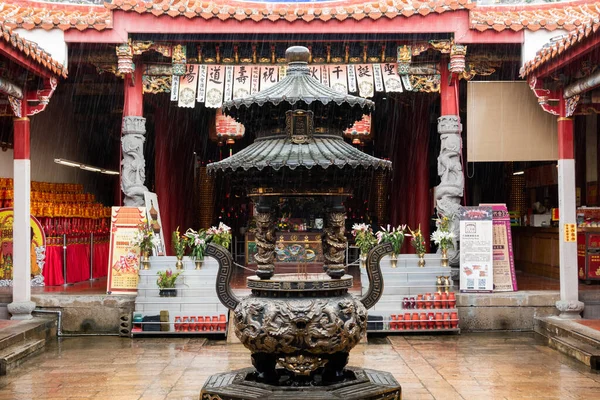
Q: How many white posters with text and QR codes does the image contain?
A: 1